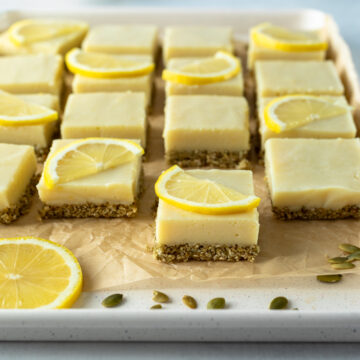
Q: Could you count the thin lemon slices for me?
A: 9